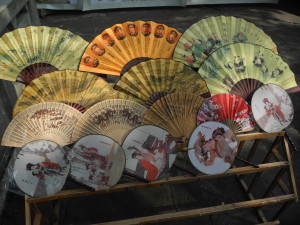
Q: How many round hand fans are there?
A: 5